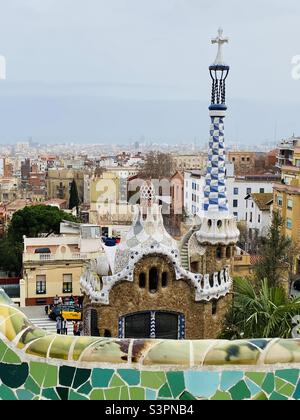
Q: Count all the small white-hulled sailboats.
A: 0